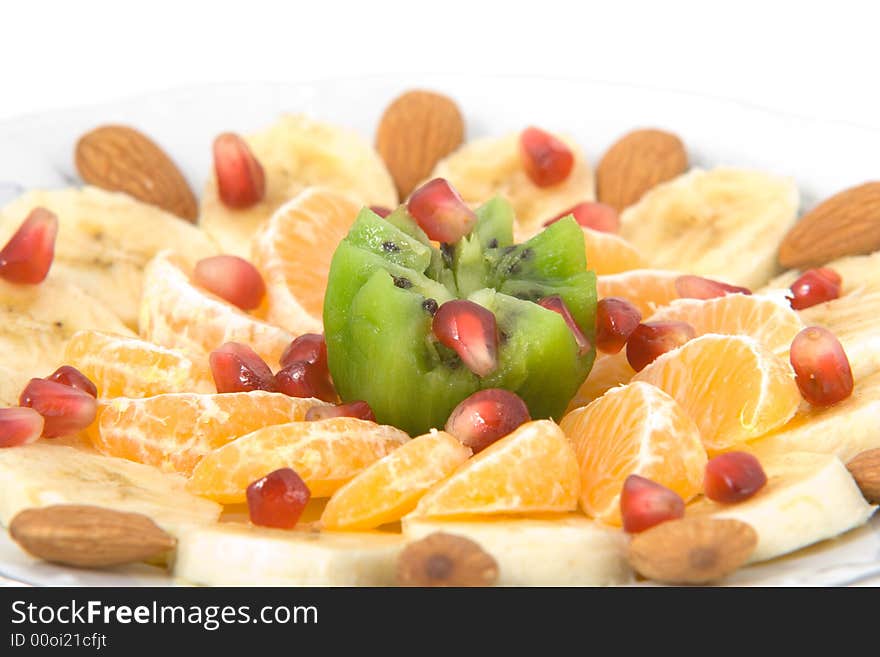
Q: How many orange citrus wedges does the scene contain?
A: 12